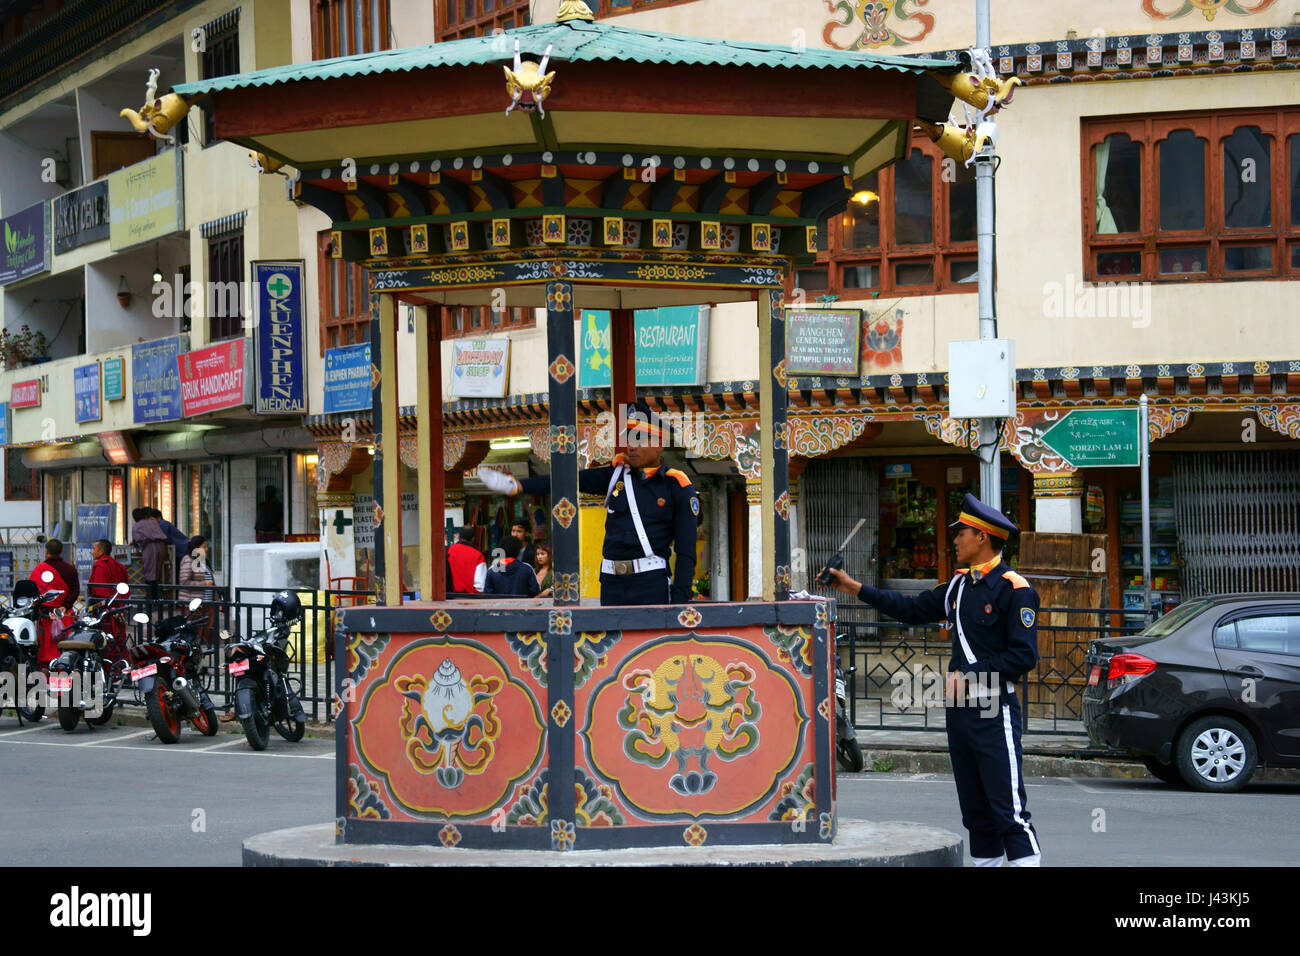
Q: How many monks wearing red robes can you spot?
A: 2